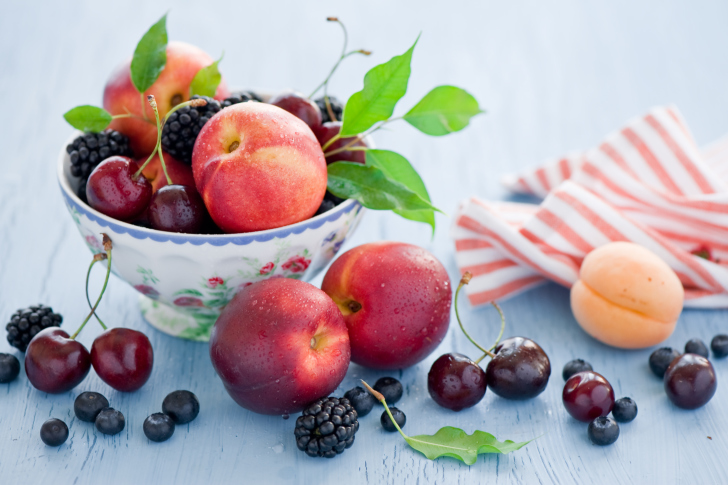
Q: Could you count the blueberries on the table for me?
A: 15